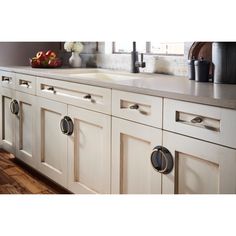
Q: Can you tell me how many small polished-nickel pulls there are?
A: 6